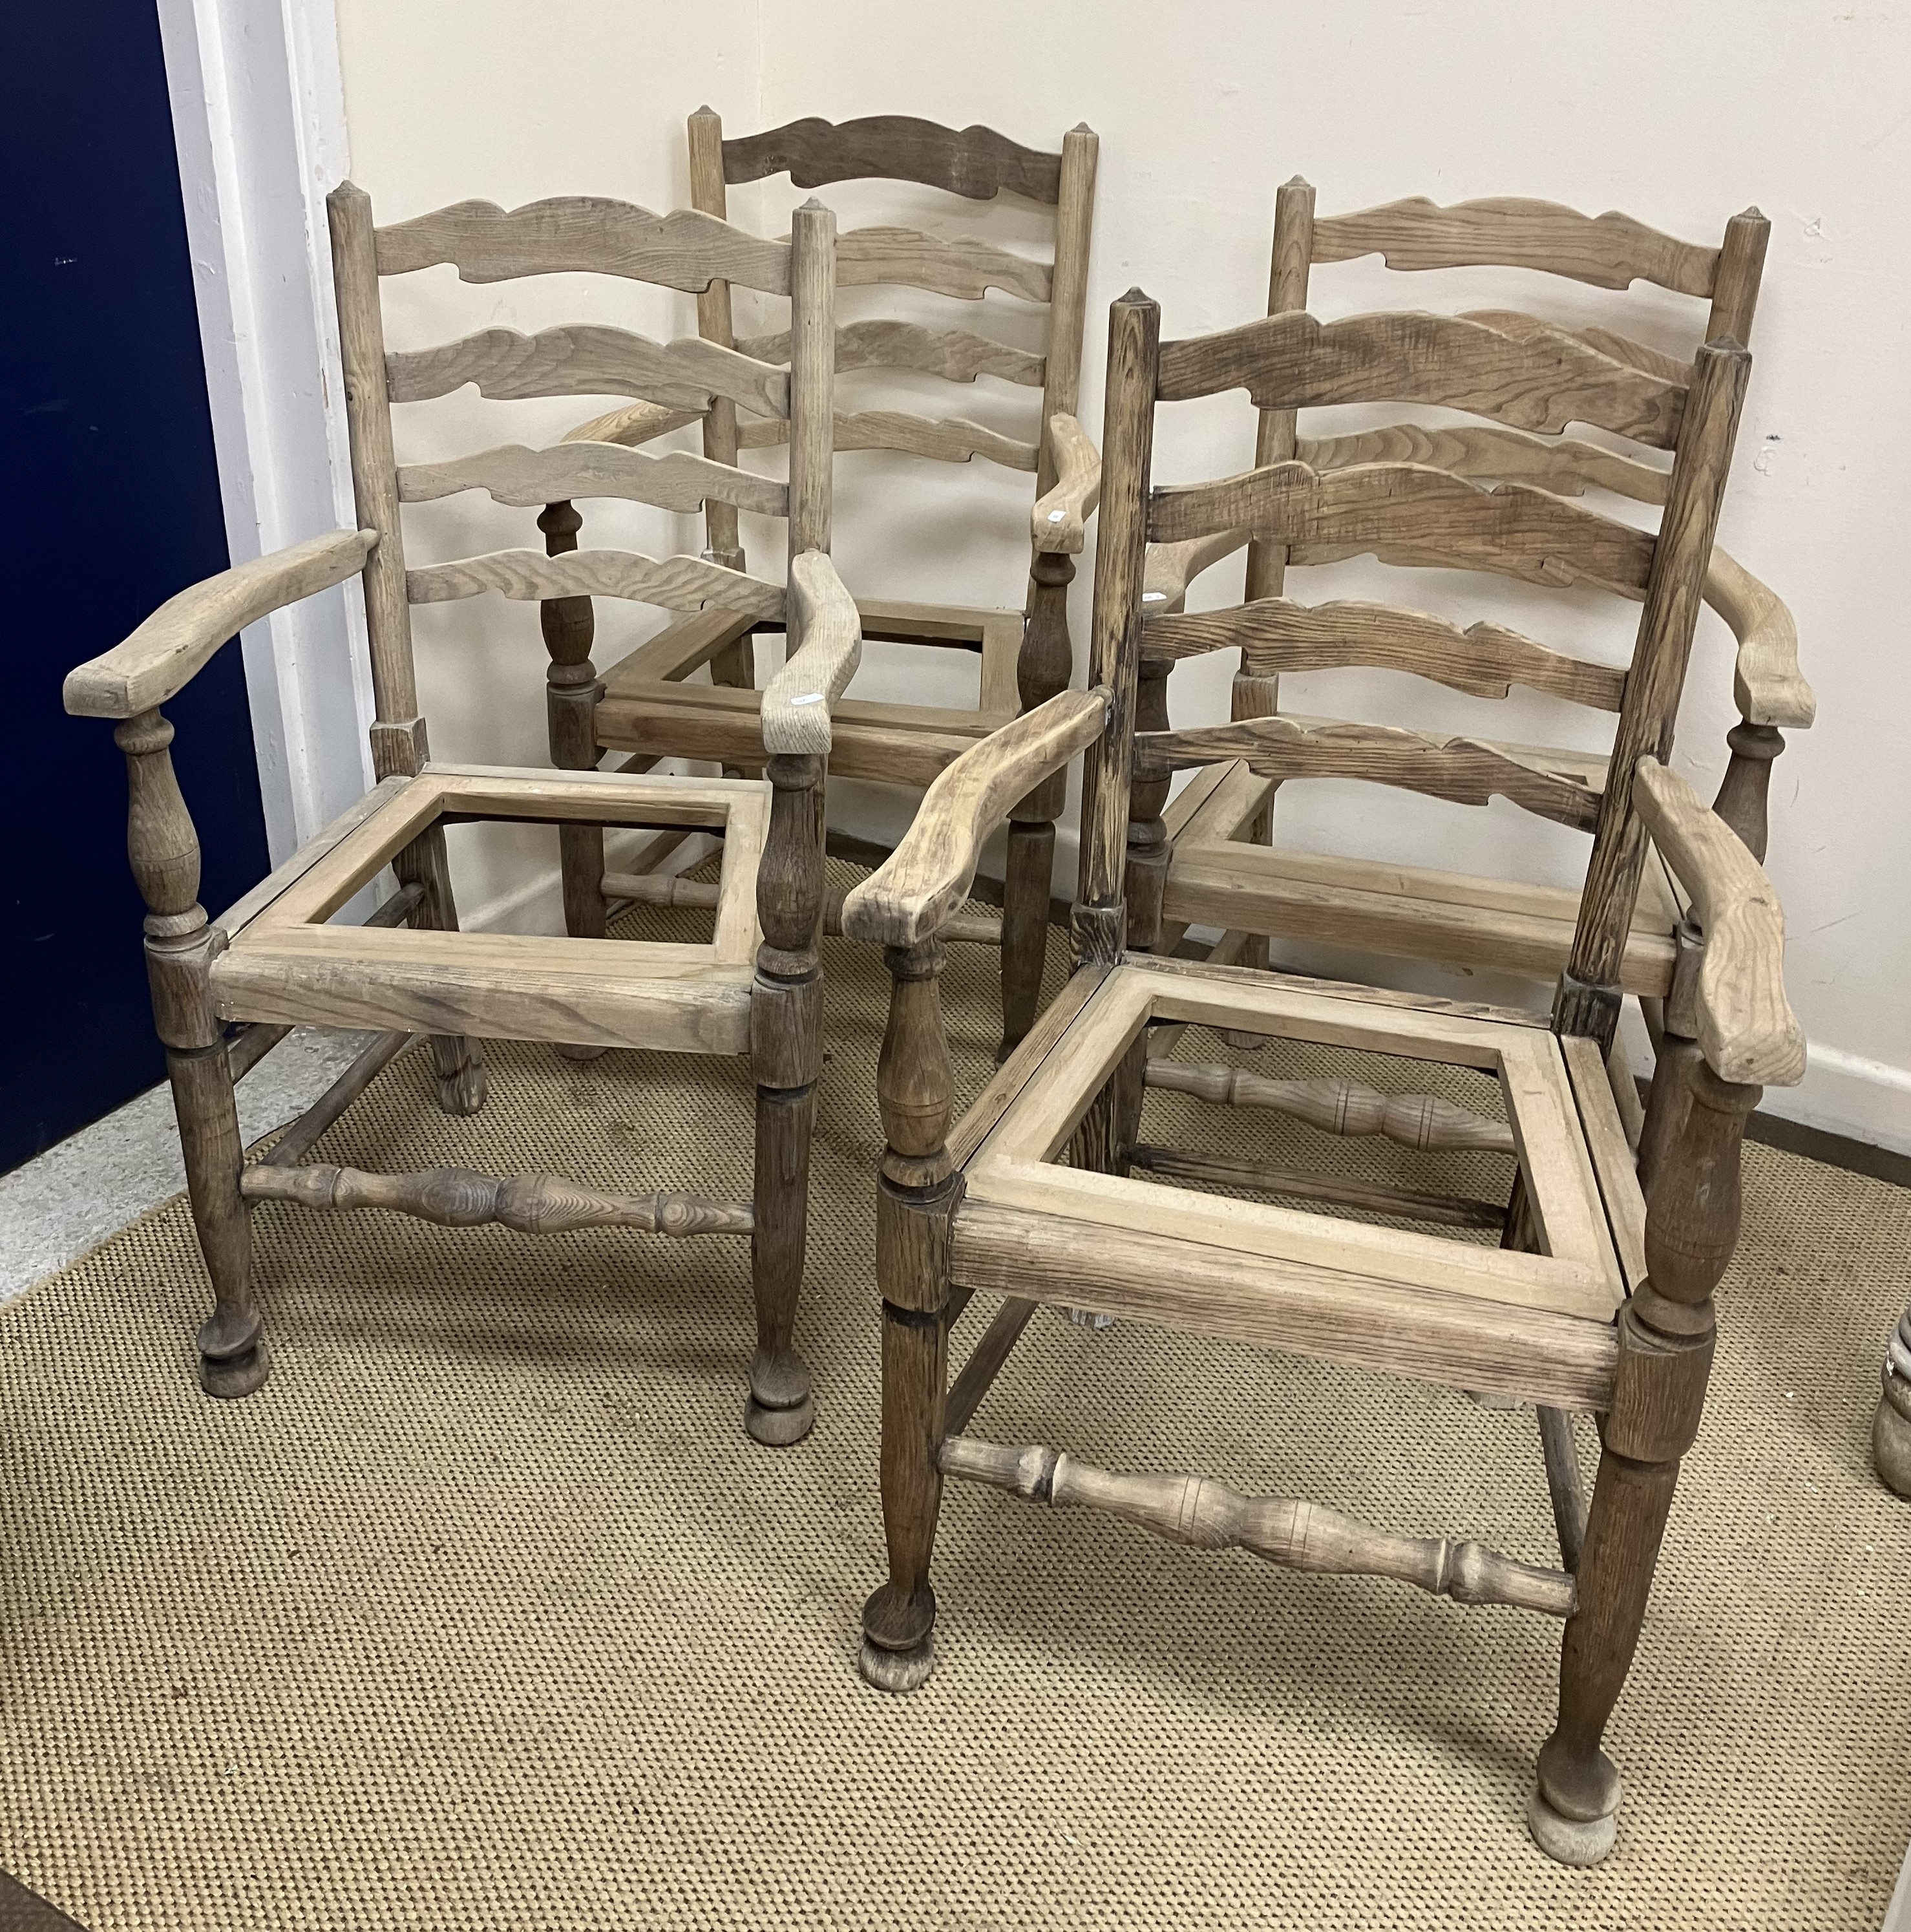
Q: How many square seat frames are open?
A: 4